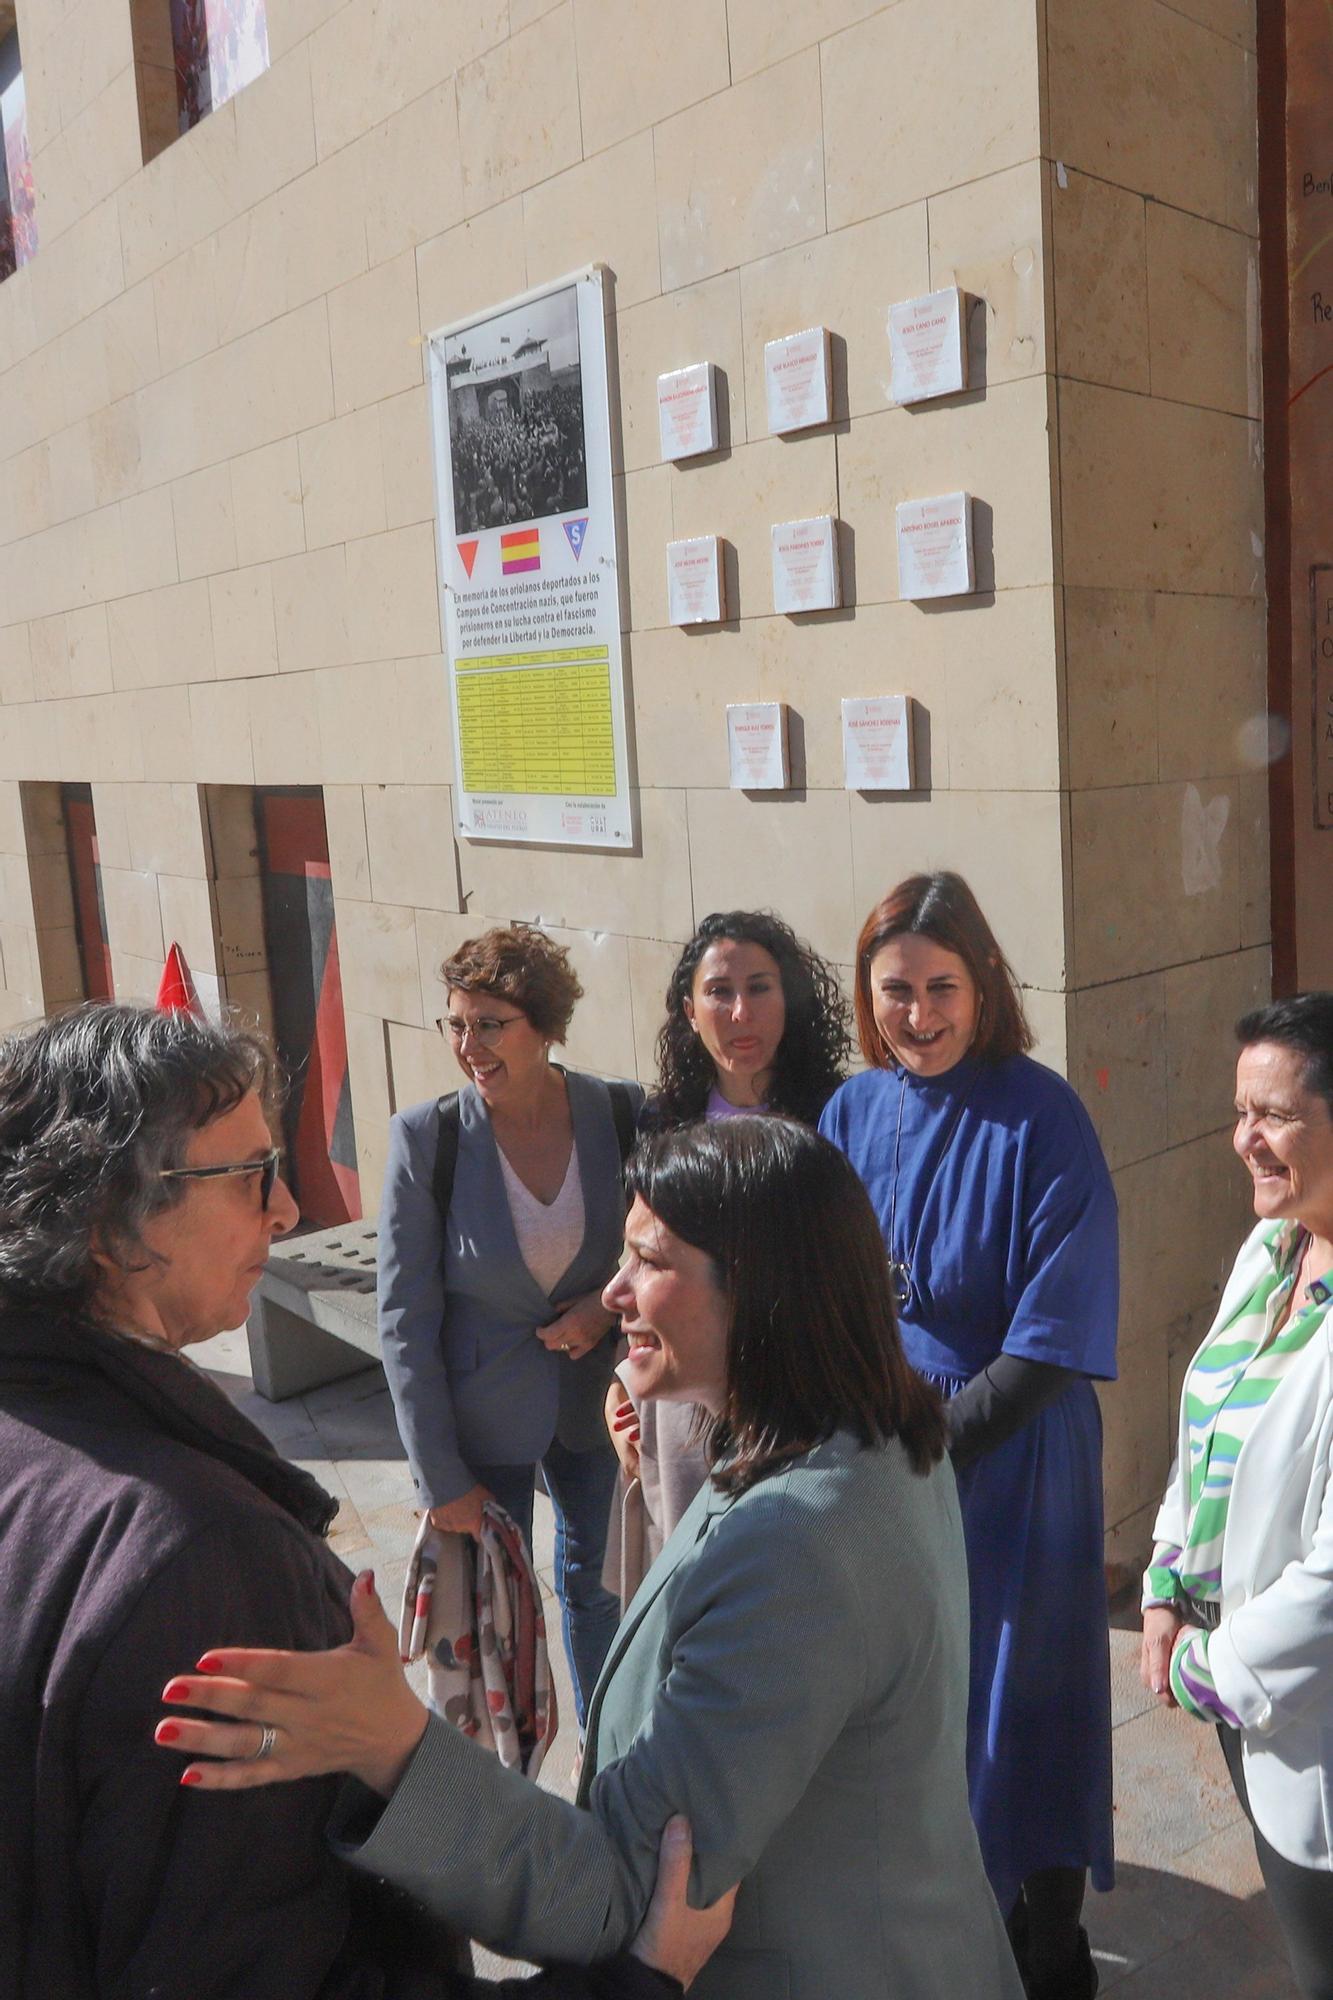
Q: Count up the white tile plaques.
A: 8